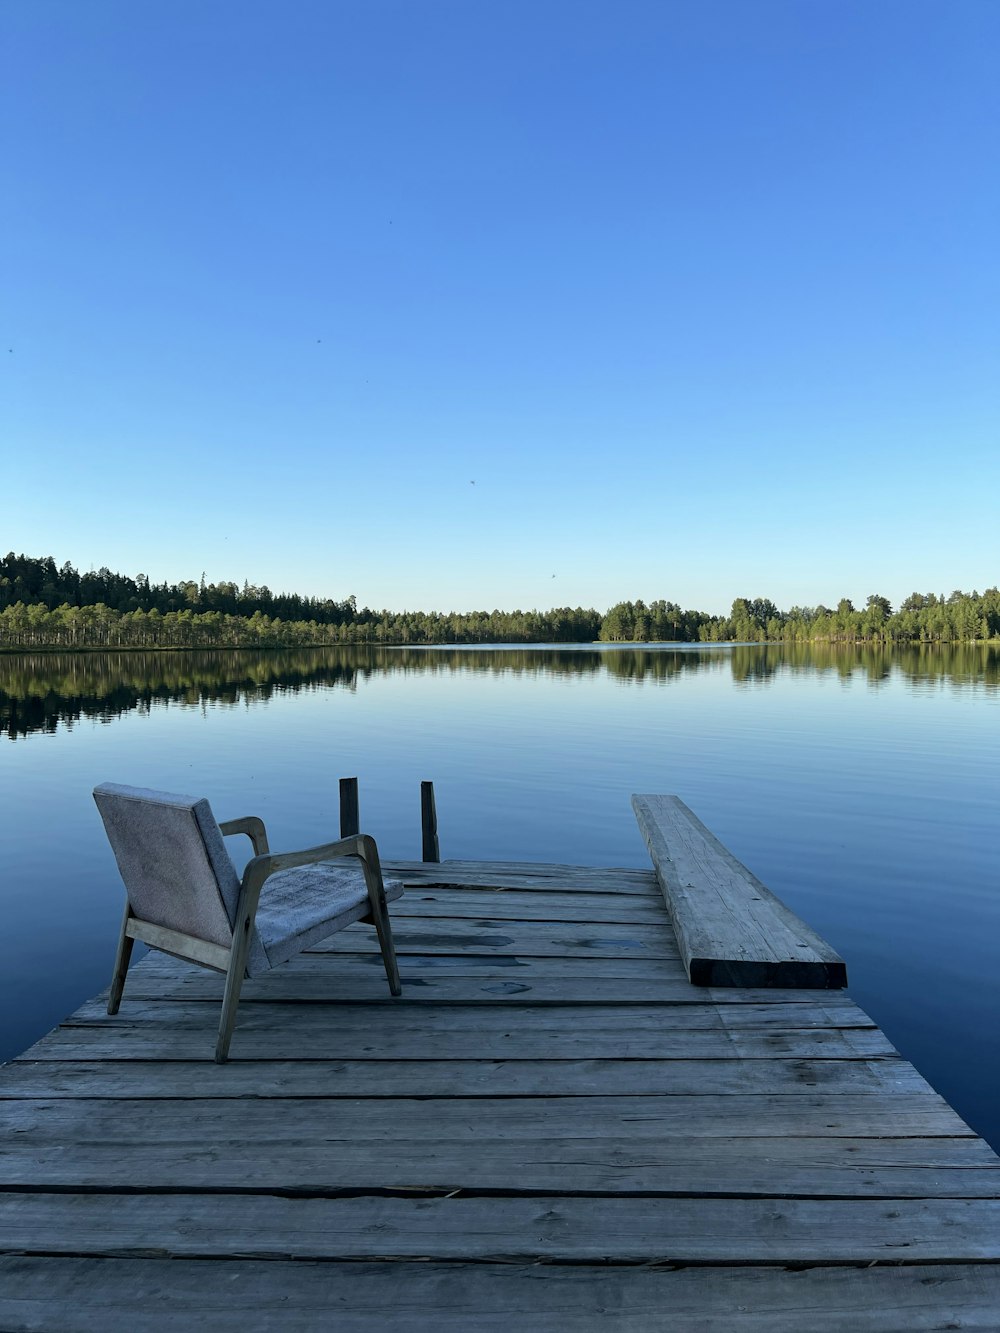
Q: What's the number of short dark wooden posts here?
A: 2